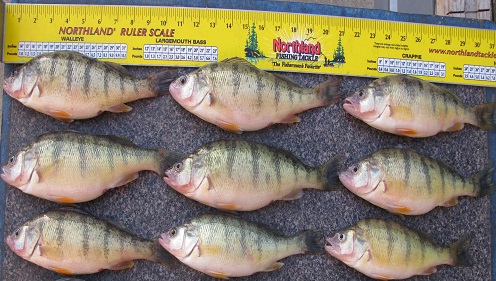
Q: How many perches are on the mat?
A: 9